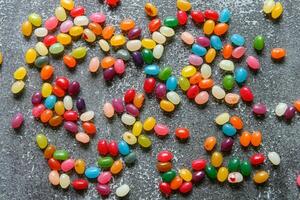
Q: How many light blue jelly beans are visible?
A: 11